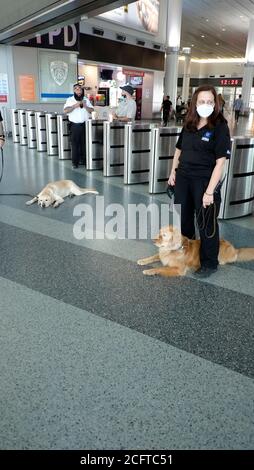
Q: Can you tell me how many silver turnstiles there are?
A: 11